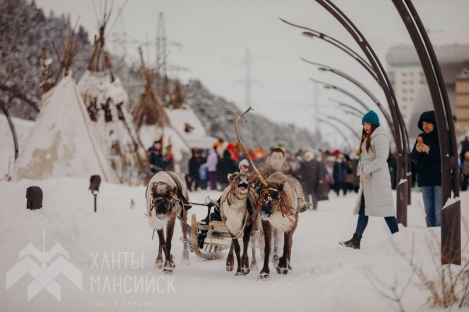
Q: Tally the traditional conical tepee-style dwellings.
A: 4